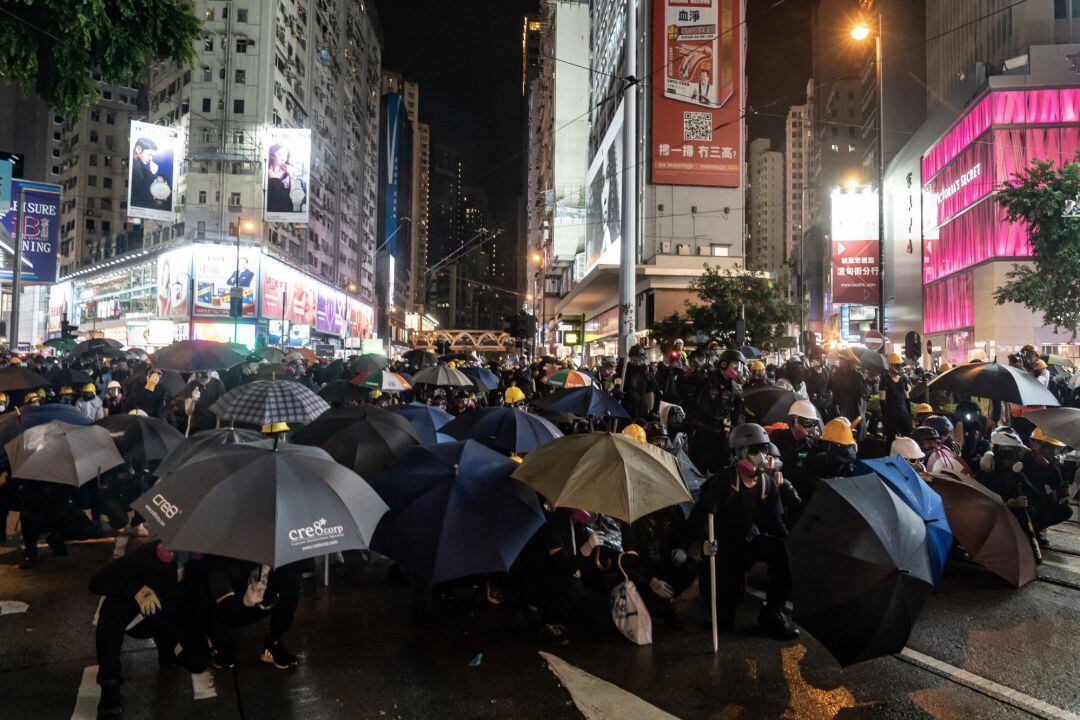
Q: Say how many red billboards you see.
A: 2